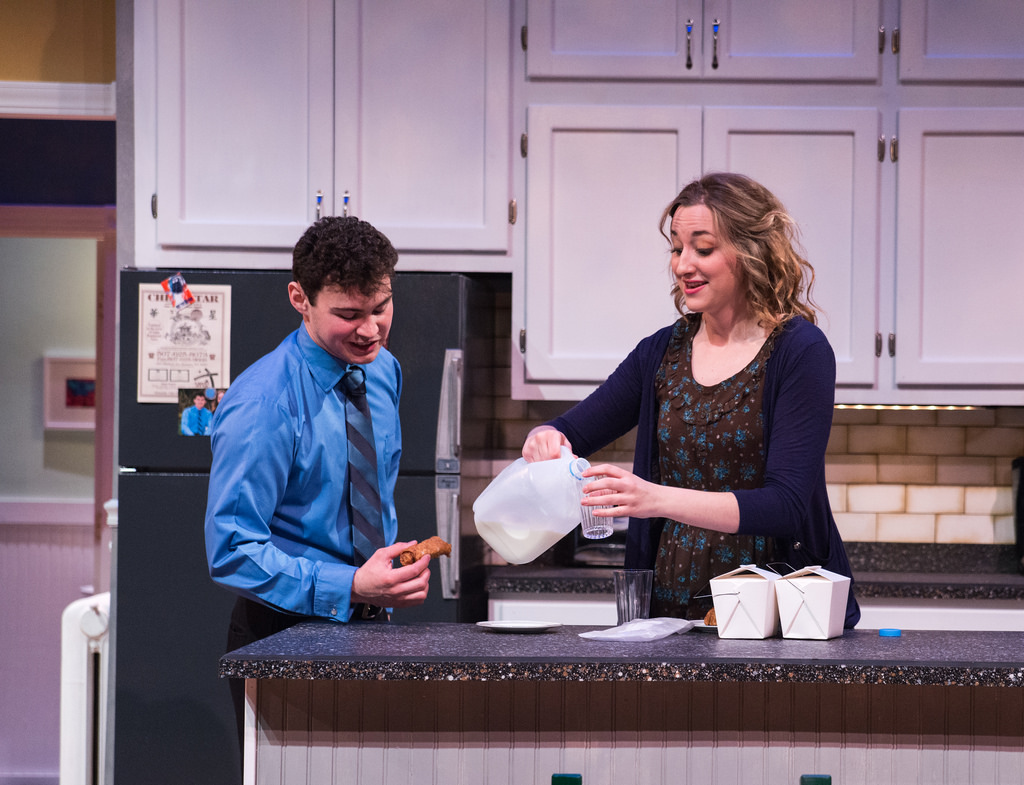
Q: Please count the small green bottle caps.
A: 0